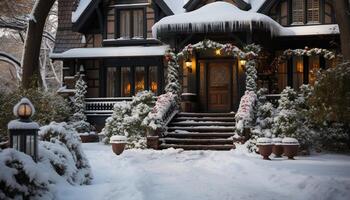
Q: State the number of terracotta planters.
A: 4